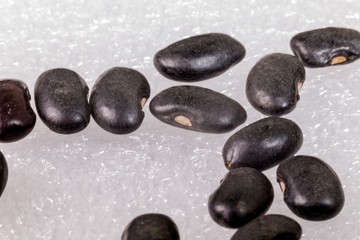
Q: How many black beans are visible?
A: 13